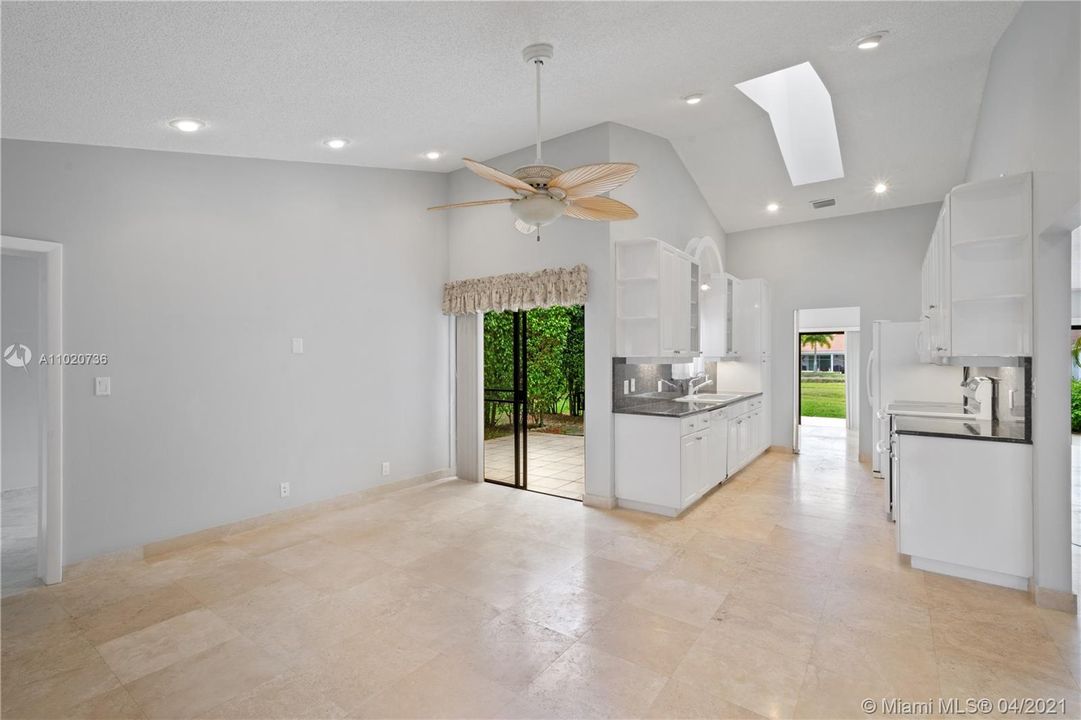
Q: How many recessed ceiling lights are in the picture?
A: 7